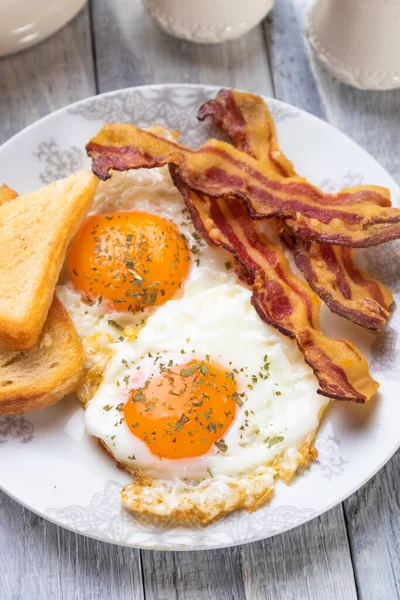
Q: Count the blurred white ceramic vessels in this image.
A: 3